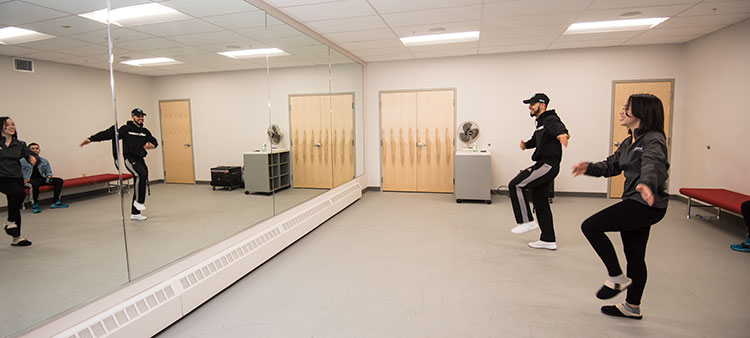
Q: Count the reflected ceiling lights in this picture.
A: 4